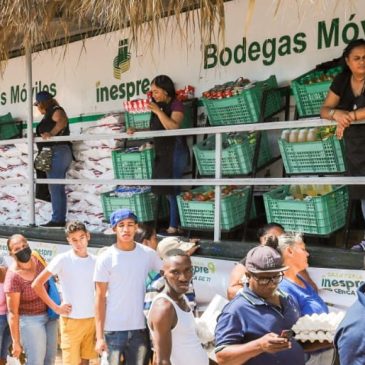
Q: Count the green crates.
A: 10